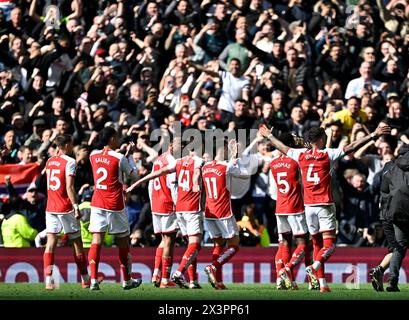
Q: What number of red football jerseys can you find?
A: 7